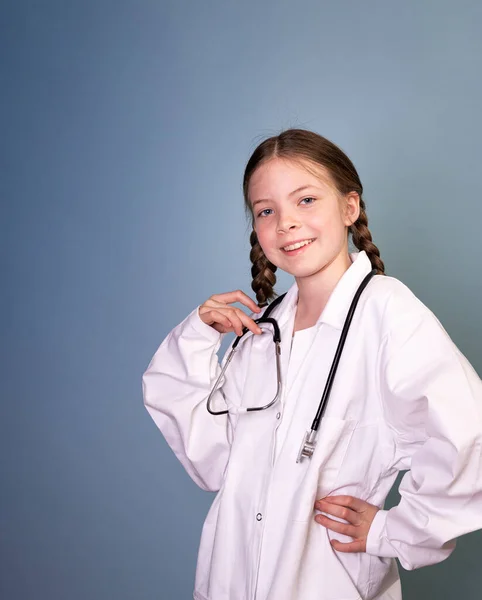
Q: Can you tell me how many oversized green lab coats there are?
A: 0